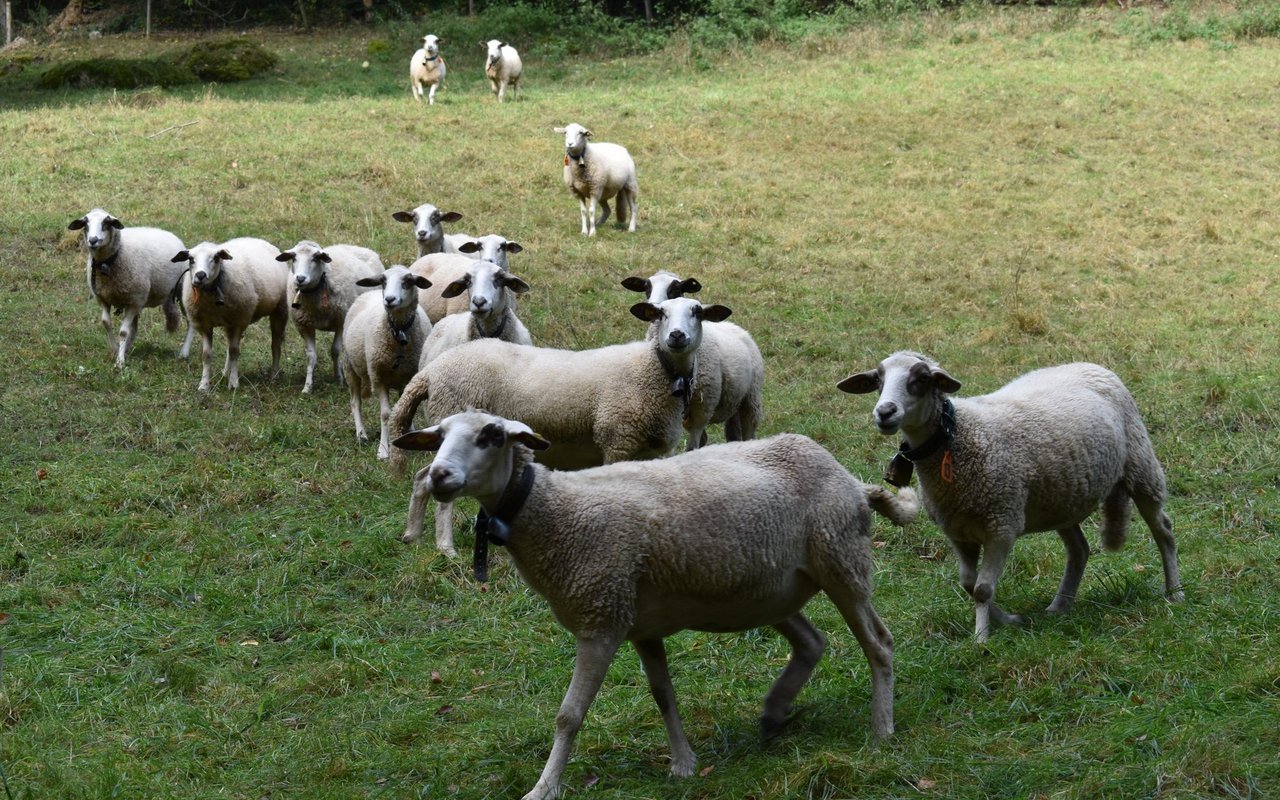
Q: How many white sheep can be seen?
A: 14